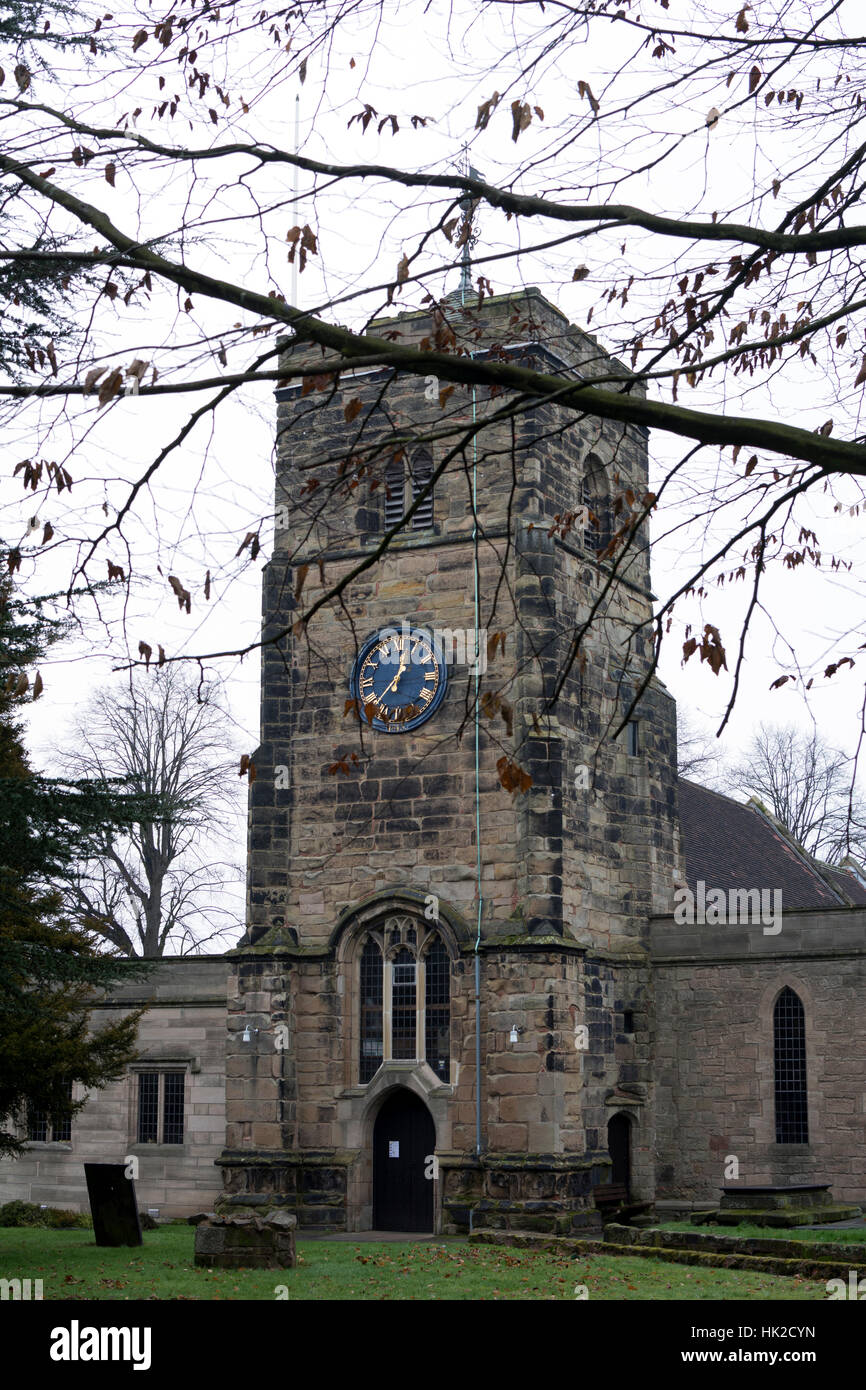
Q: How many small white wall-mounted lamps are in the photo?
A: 2